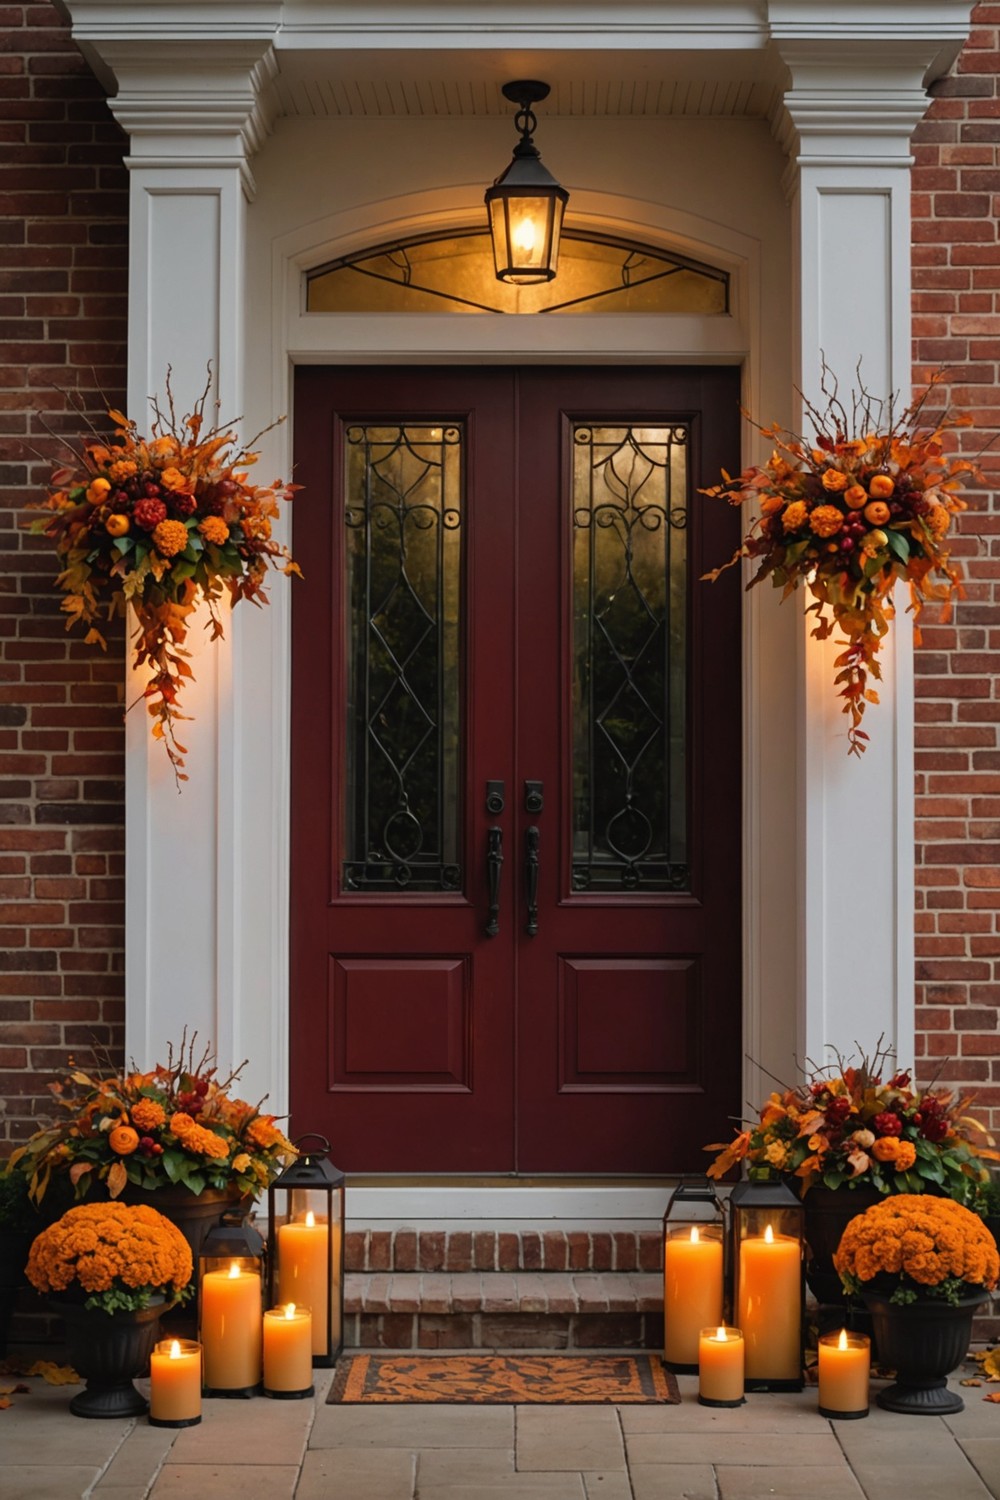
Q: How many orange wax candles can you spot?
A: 8